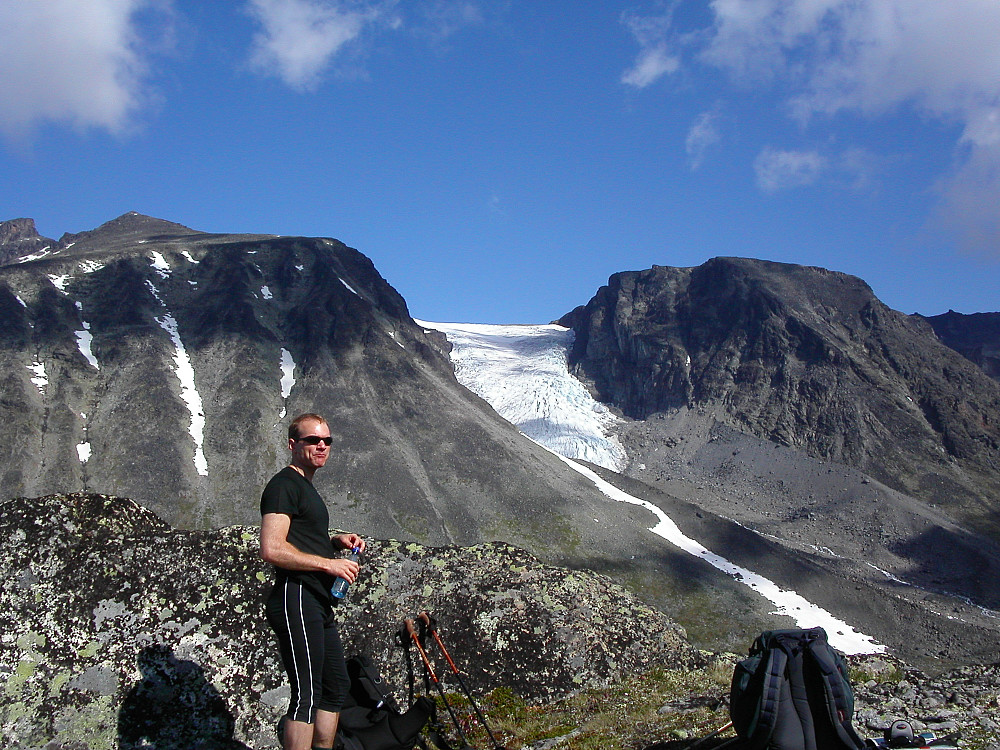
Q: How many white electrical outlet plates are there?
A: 0